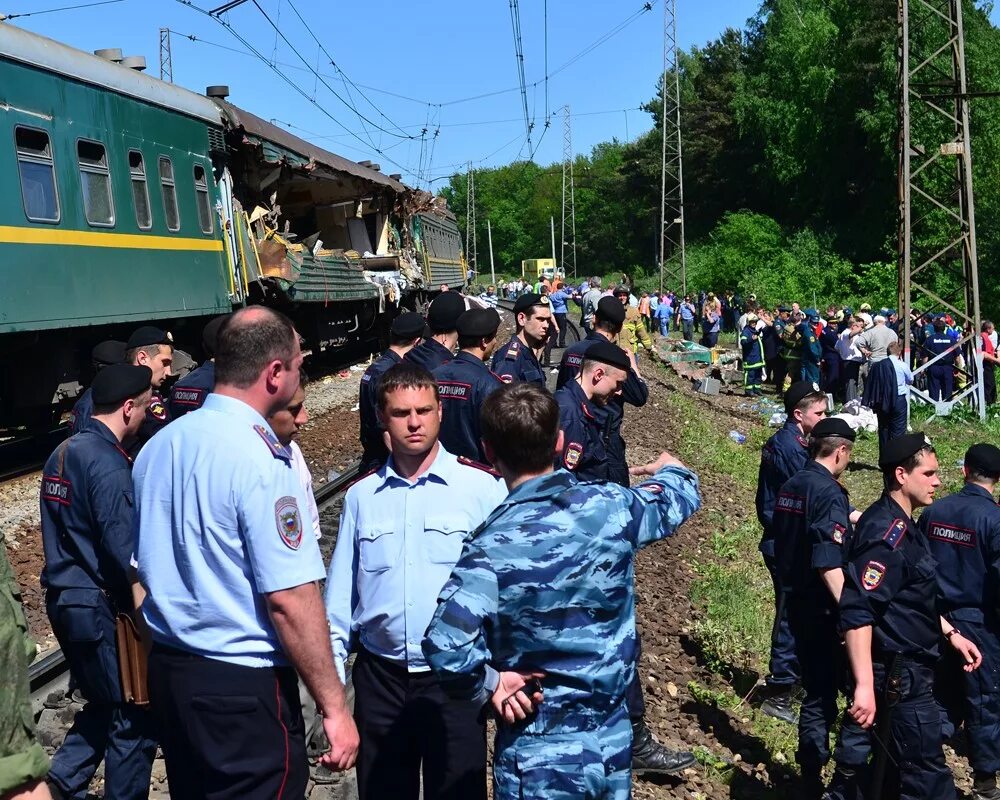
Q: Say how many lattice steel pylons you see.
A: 5